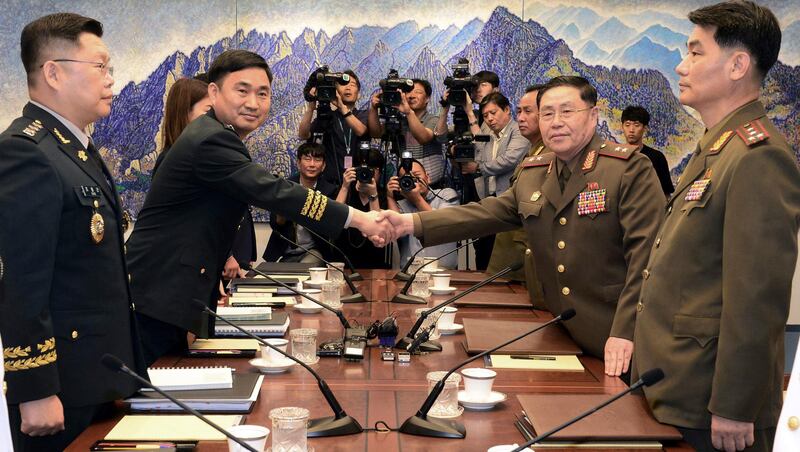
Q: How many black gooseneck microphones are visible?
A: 10